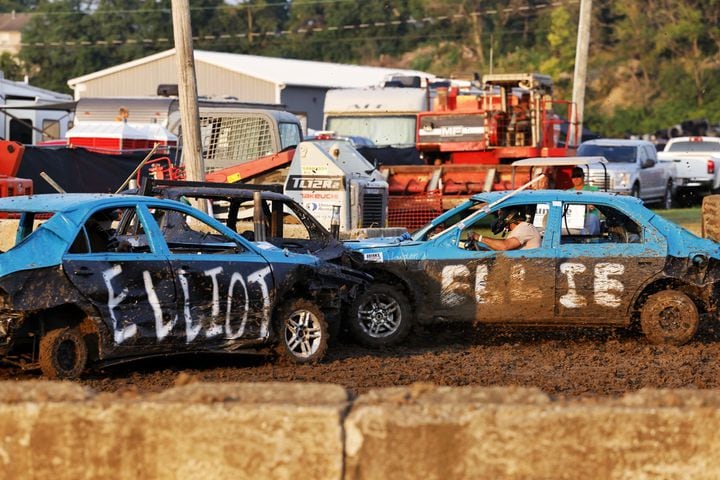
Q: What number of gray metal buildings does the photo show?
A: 1